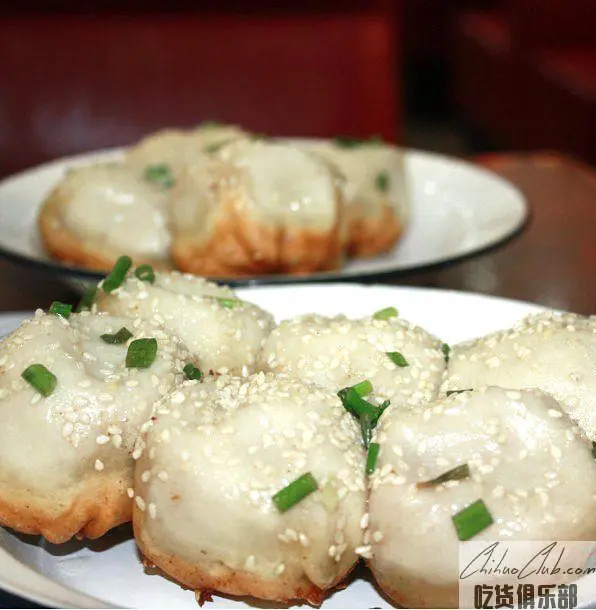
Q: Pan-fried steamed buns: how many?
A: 10